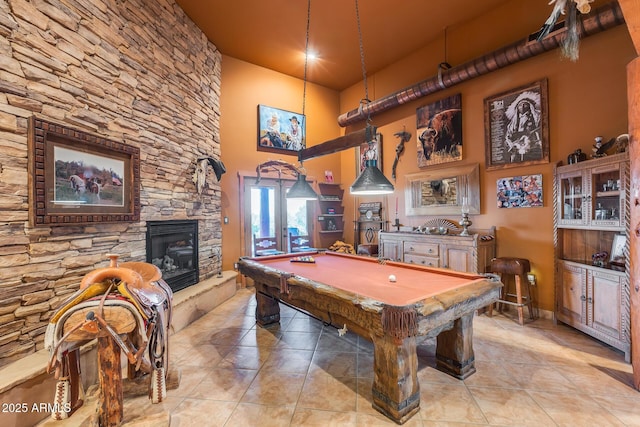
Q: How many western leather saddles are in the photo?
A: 1